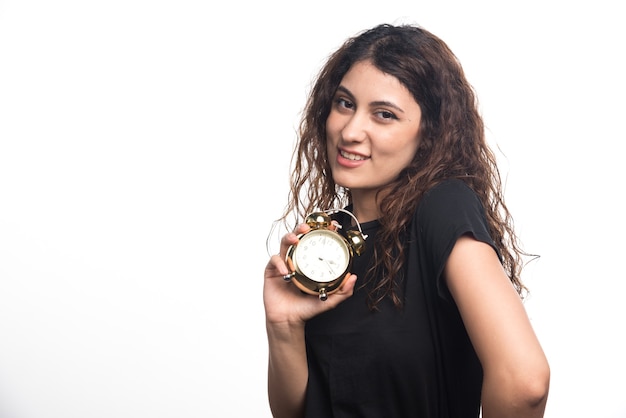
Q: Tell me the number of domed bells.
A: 2